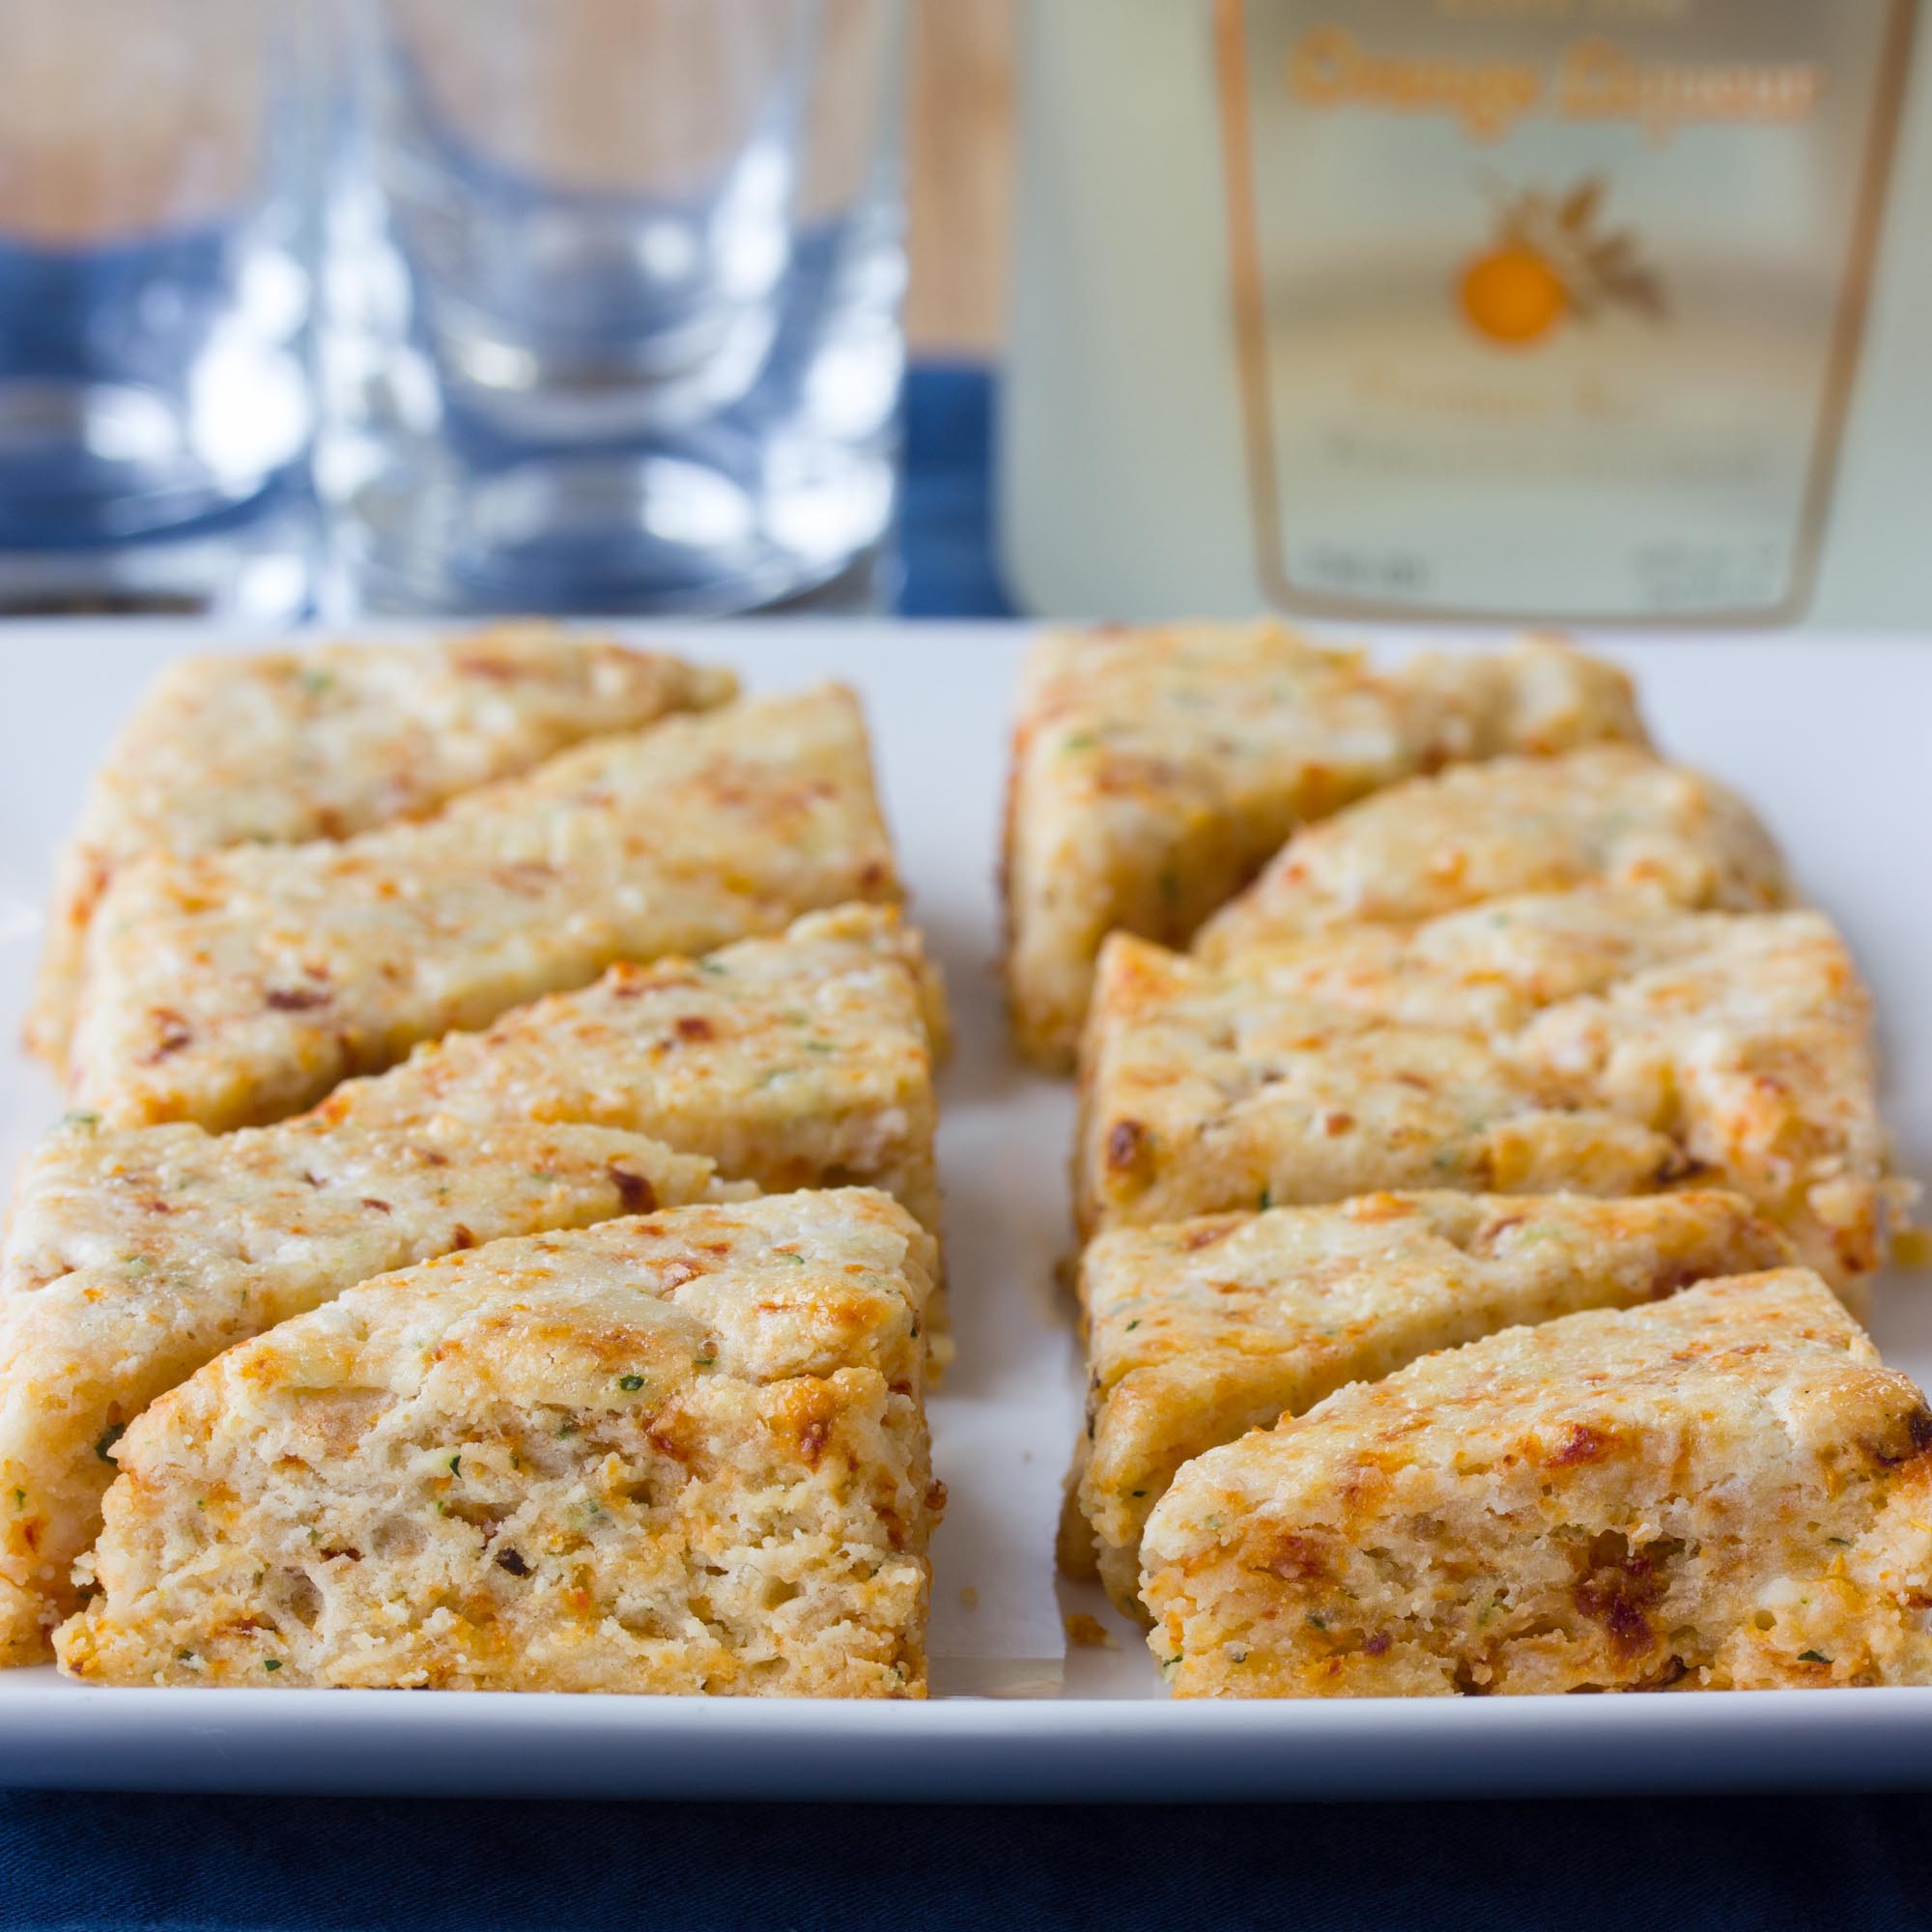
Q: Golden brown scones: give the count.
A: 10